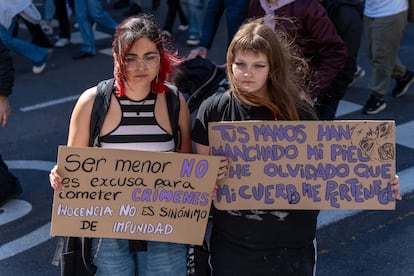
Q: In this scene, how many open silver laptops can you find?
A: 0